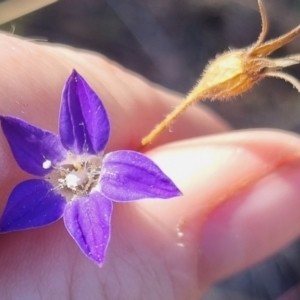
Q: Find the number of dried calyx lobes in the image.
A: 4